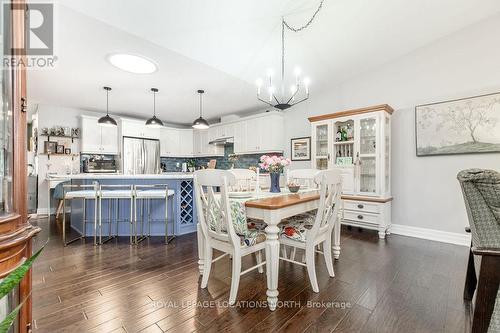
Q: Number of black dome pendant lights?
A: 3